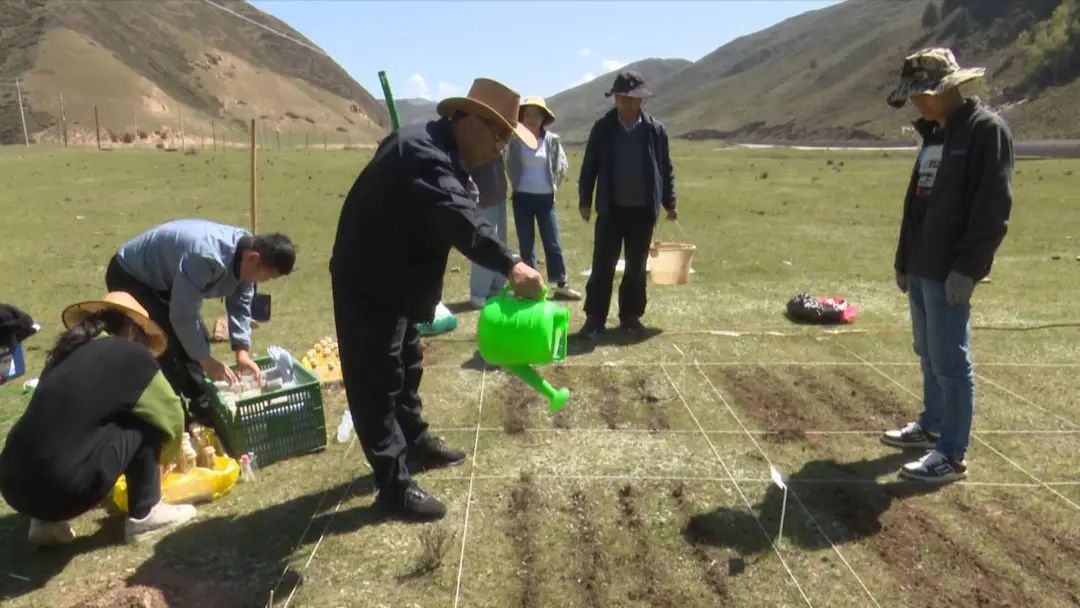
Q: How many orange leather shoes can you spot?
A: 0